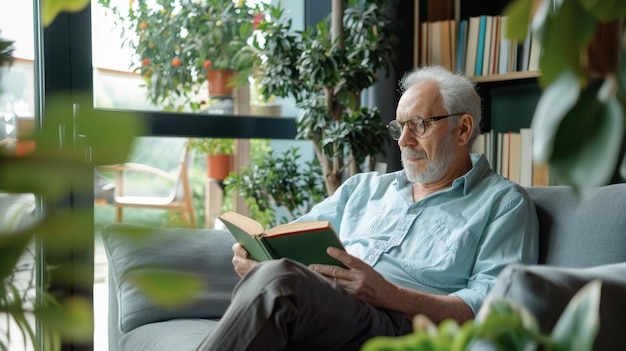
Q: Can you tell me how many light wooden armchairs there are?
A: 1